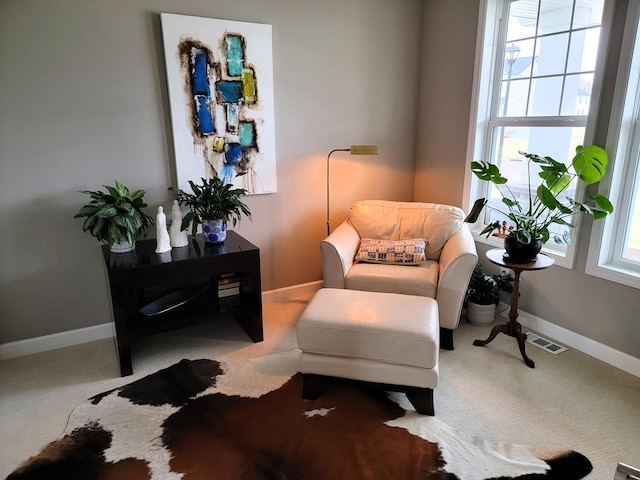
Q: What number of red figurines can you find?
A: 0